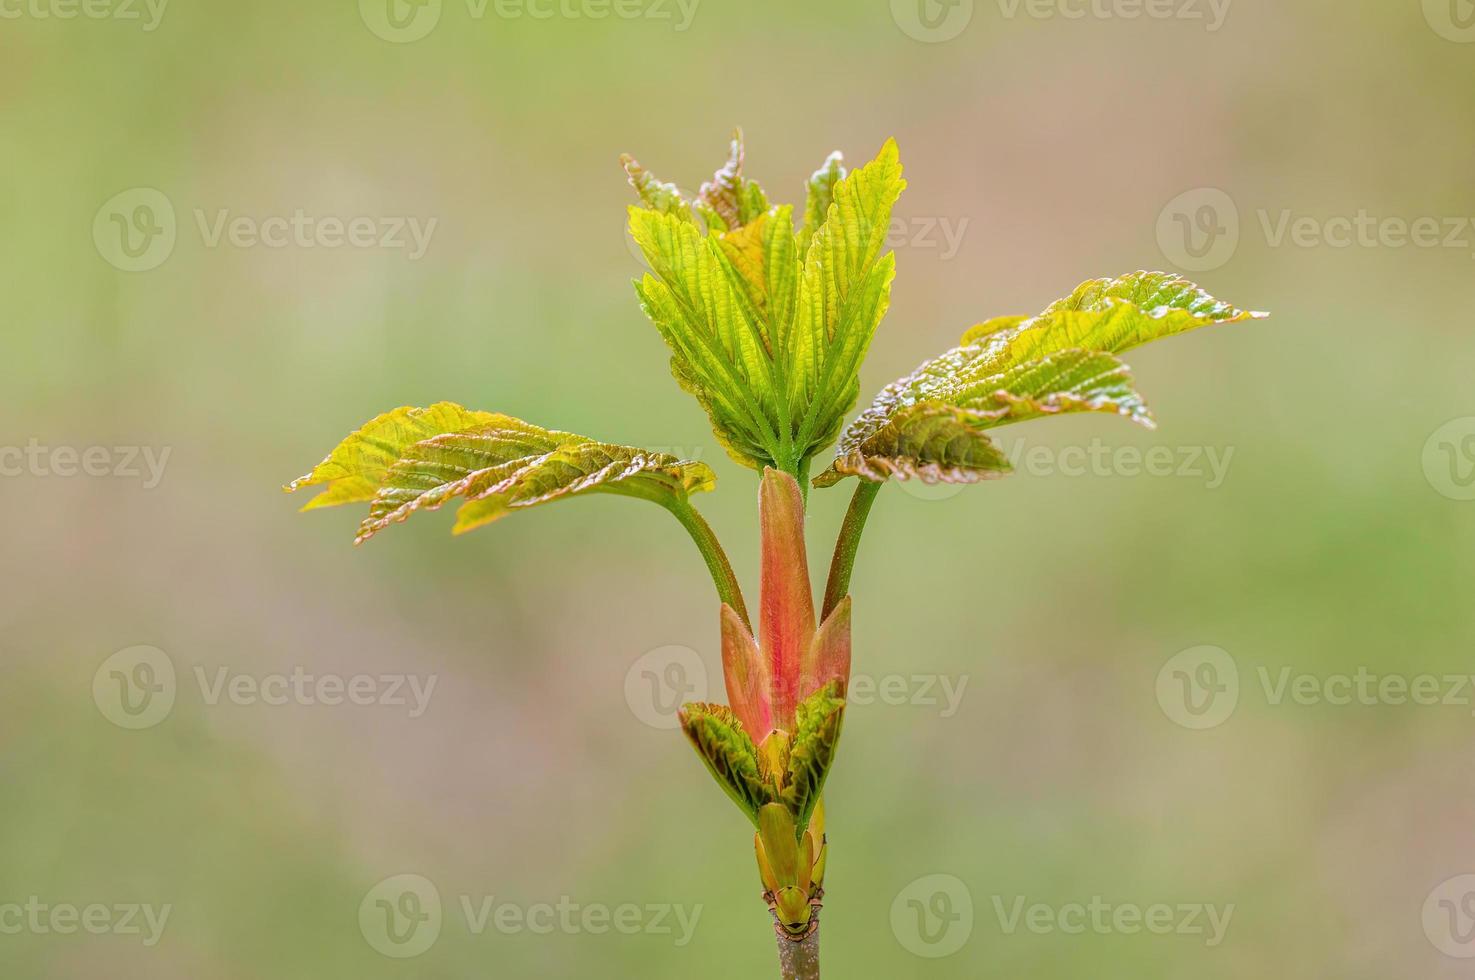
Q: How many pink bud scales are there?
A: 3